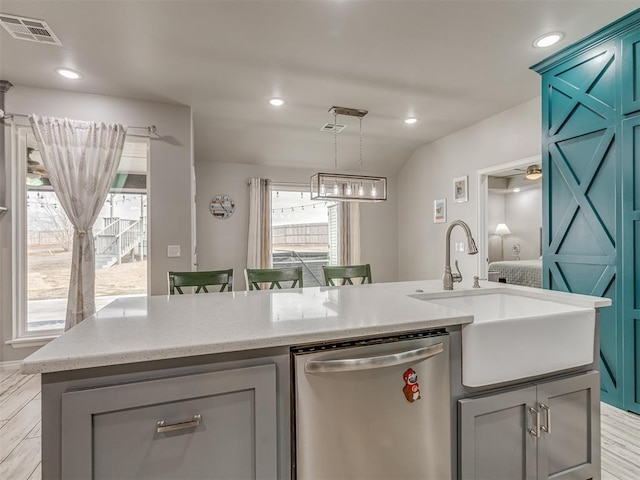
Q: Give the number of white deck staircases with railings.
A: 1